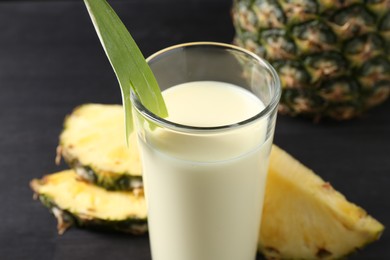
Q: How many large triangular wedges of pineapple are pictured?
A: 1